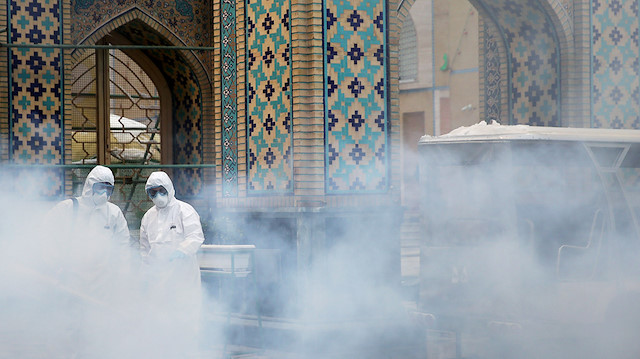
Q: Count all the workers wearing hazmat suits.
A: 2